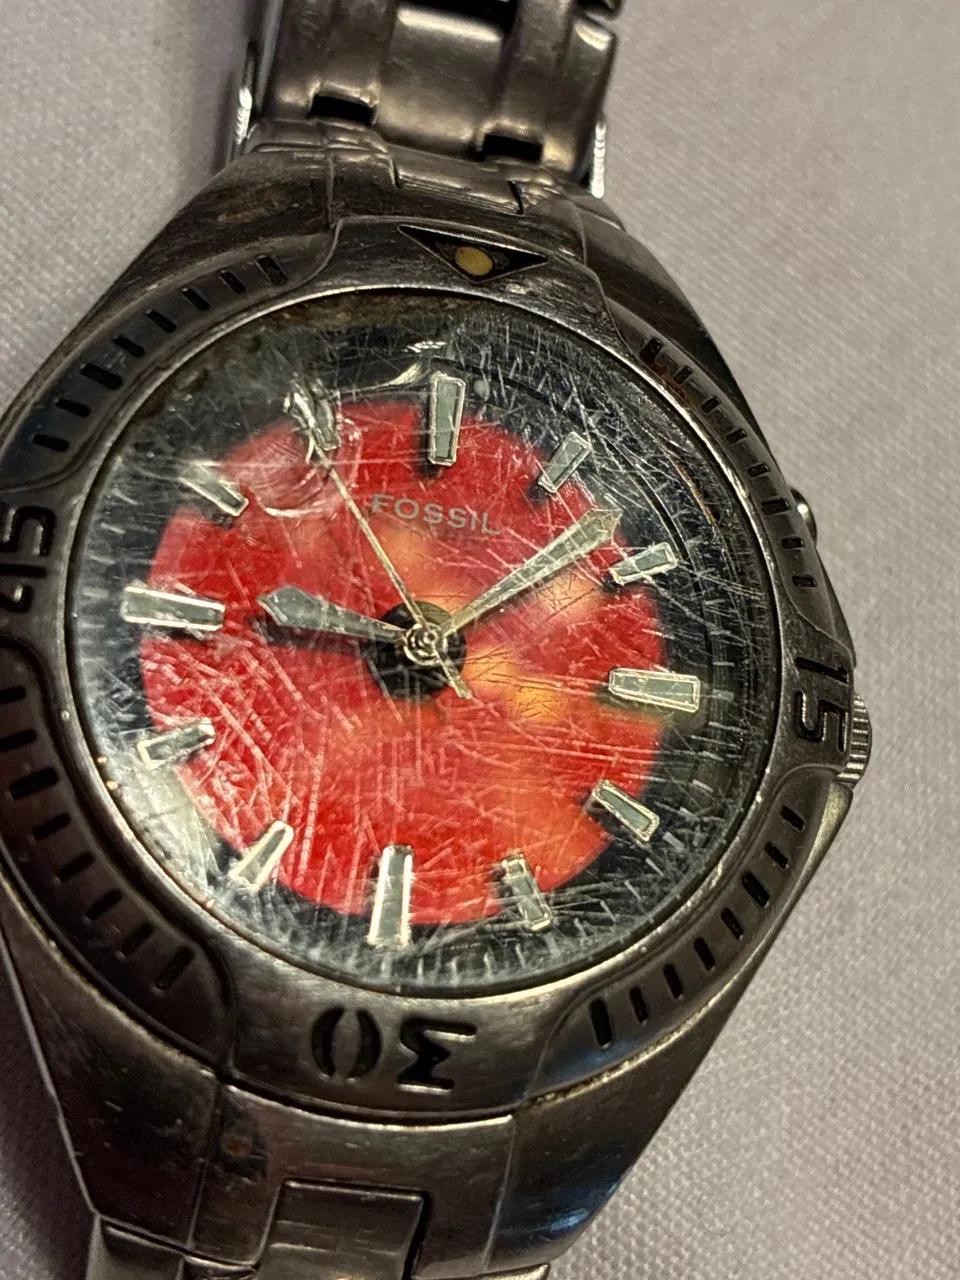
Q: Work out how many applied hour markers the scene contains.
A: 12